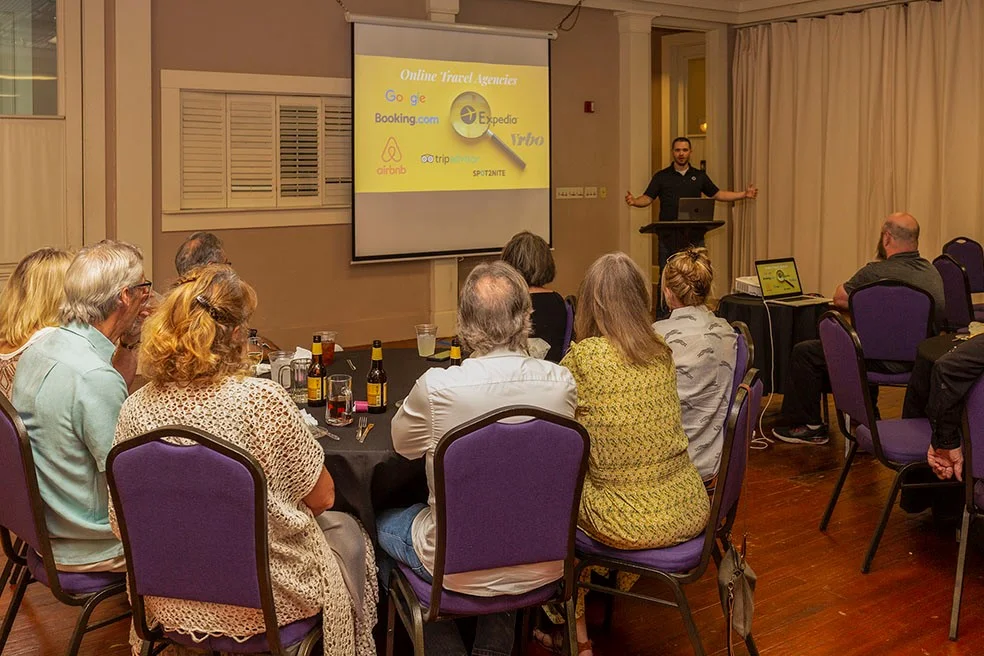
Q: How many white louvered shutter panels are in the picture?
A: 4